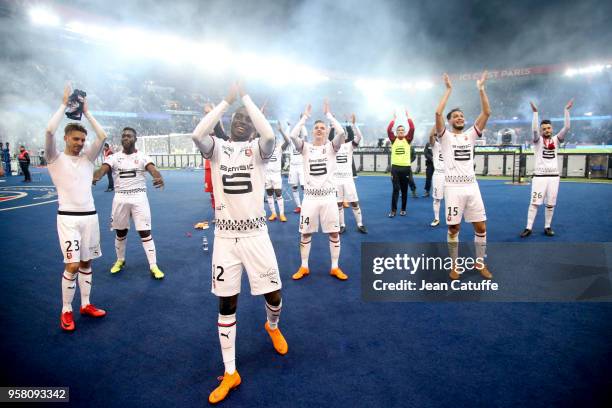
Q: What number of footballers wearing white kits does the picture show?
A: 10